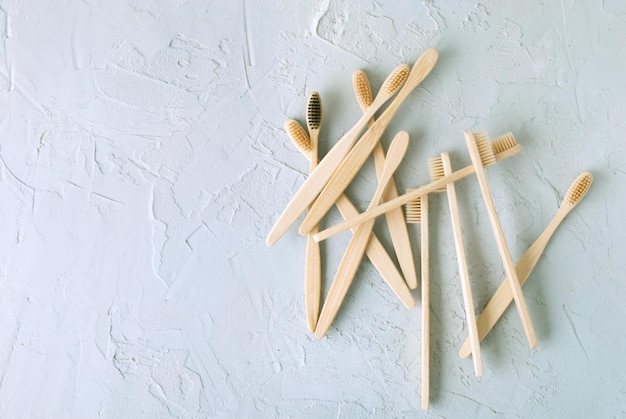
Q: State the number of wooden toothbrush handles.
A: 11